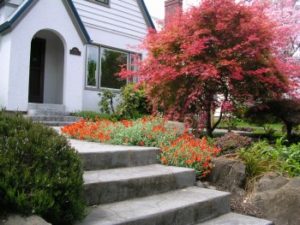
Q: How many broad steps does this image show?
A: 4